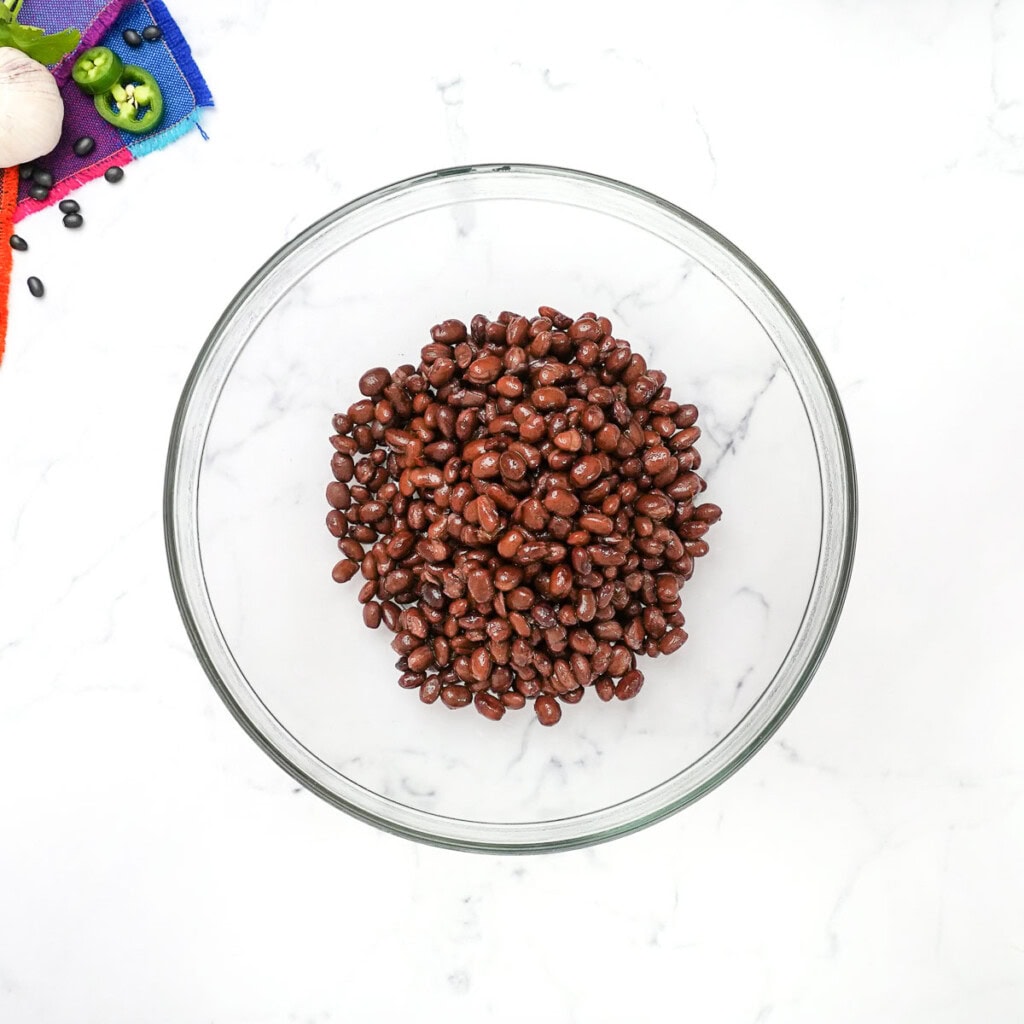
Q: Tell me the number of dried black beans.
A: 11